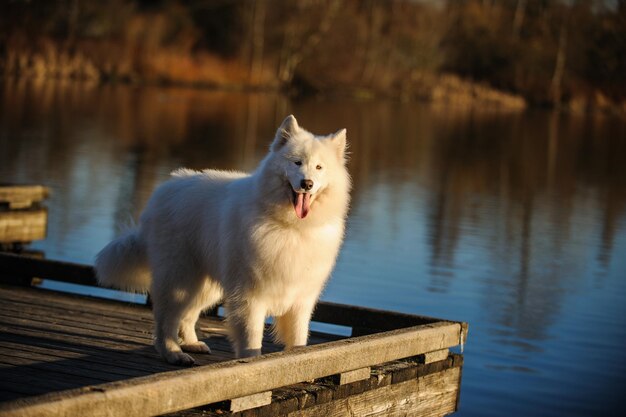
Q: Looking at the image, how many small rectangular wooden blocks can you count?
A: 3